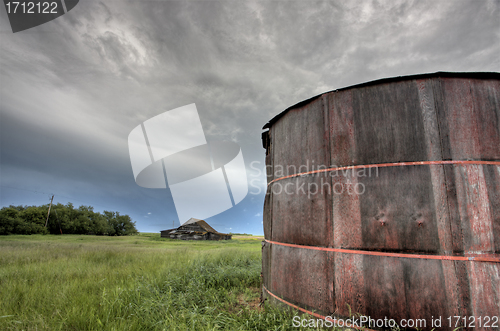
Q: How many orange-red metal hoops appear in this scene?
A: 3